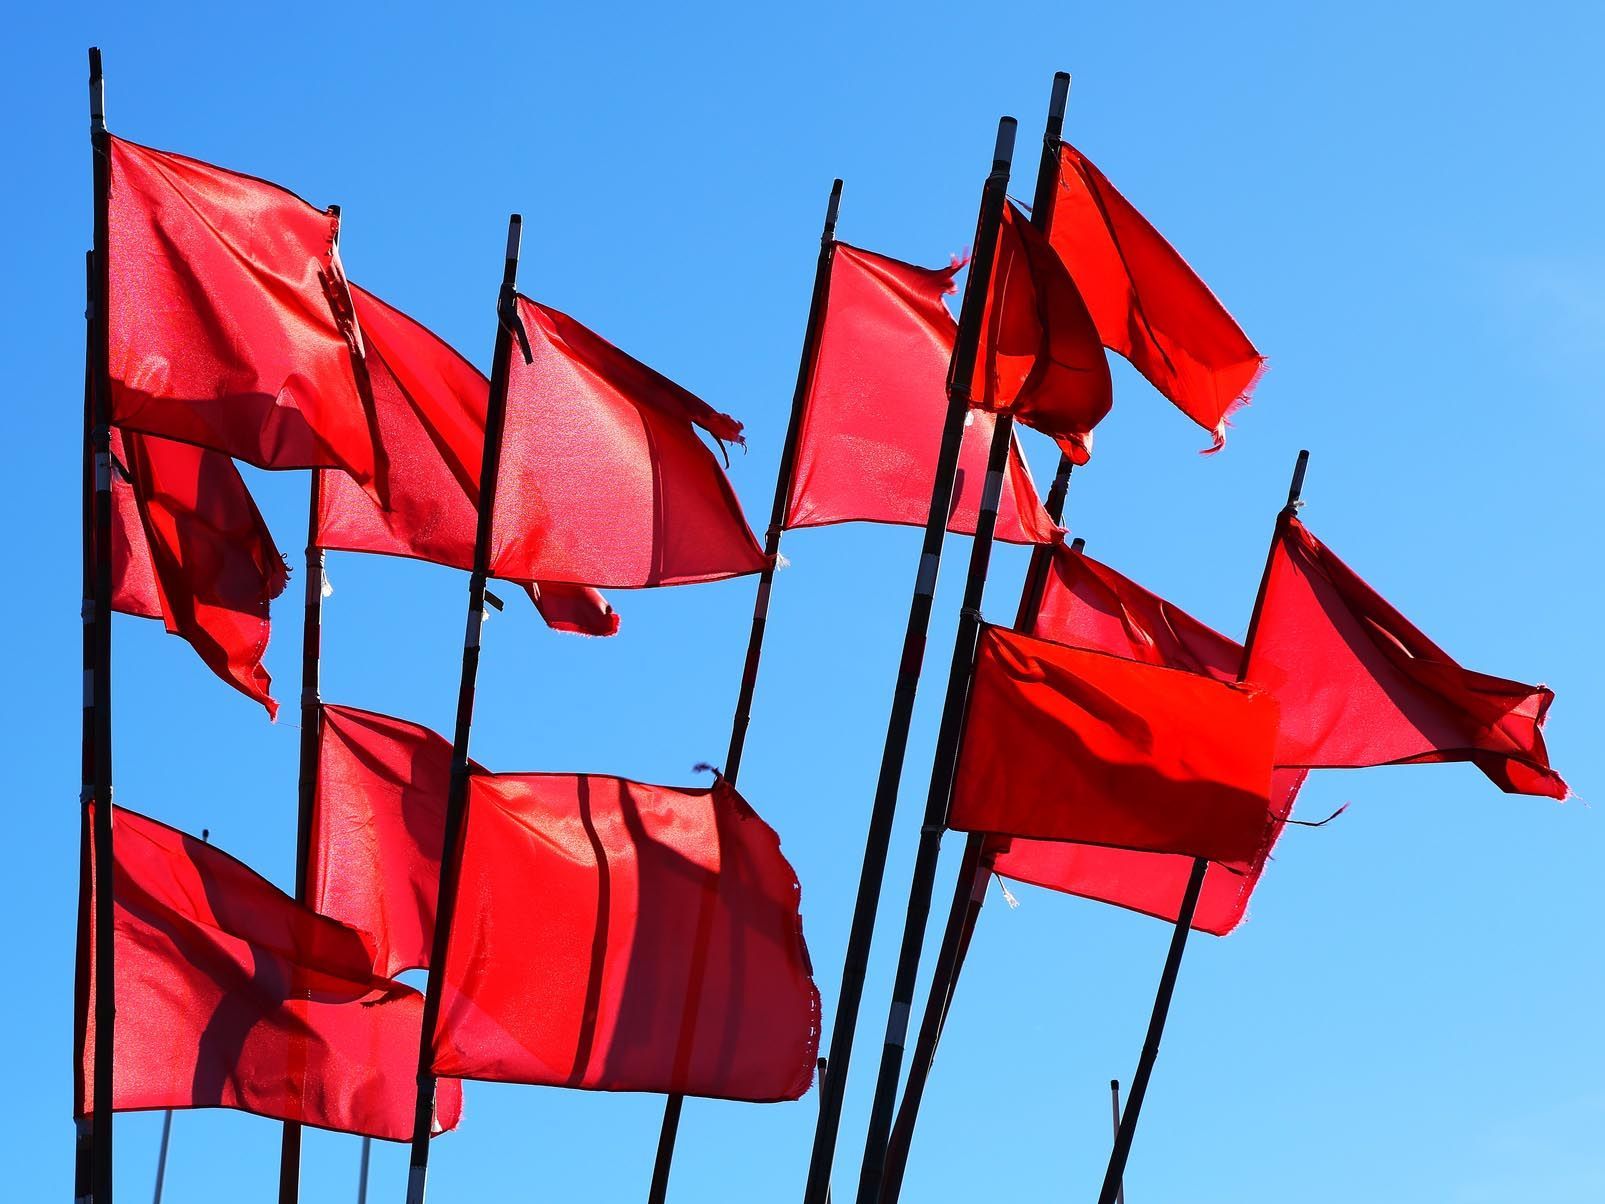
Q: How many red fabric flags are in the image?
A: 13